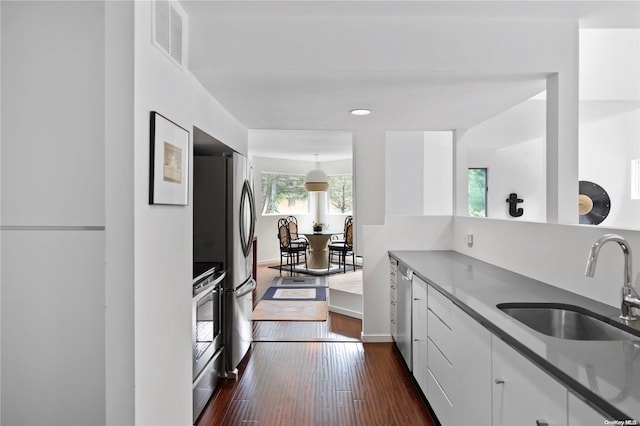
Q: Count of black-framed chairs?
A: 4